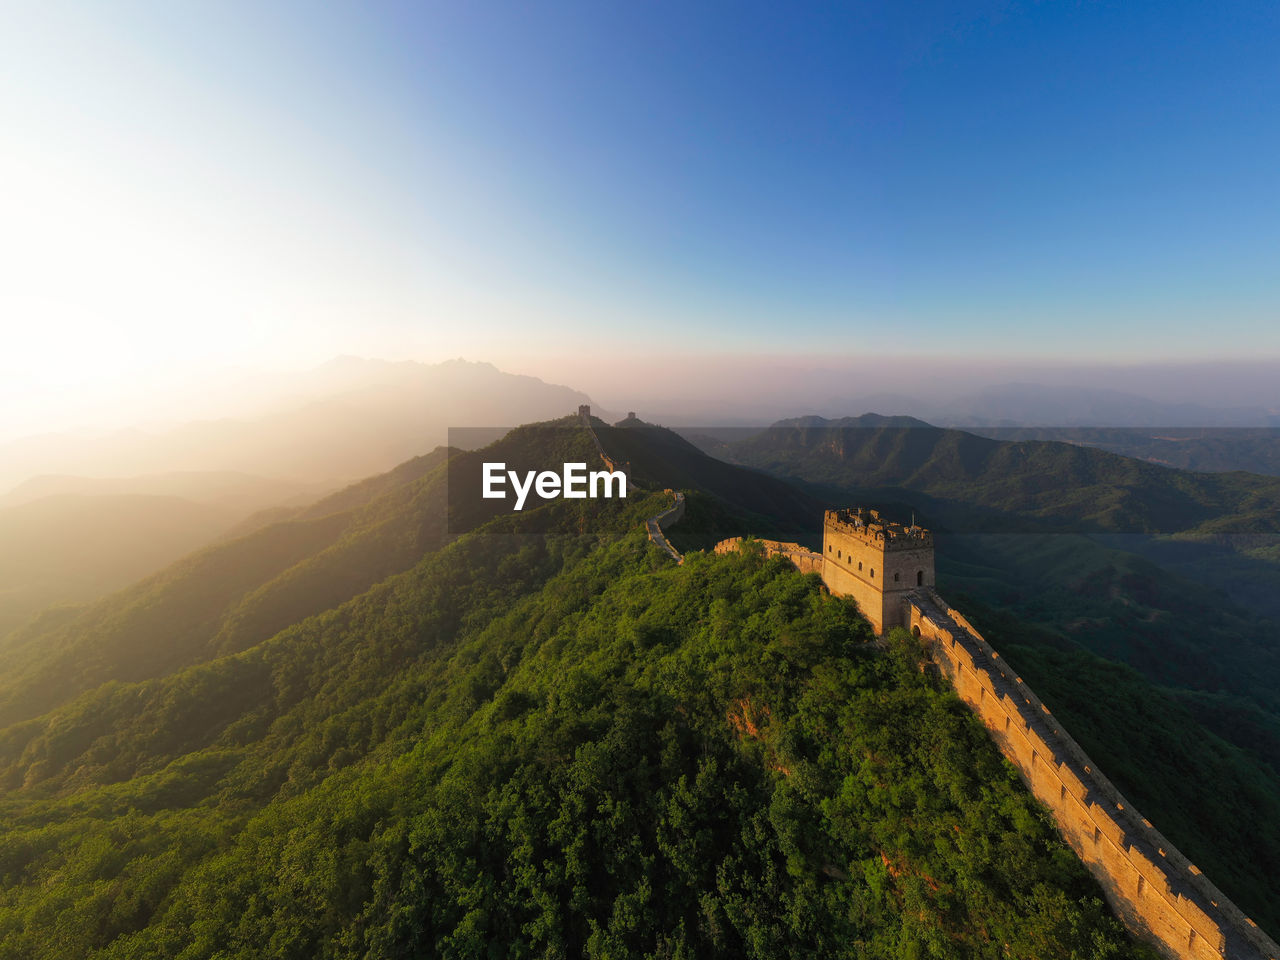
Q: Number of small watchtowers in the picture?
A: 2